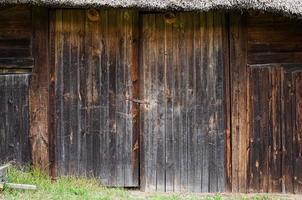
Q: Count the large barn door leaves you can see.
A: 2